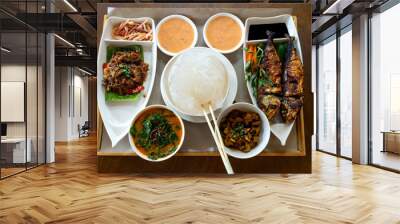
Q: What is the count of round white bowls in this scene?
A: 5